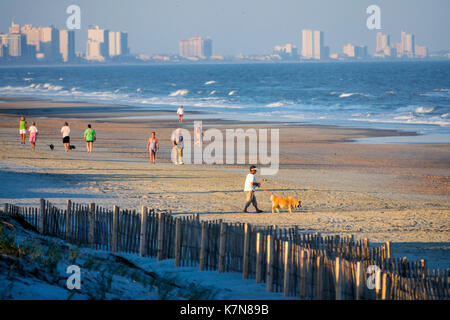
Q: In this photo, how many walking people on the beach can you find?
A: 9